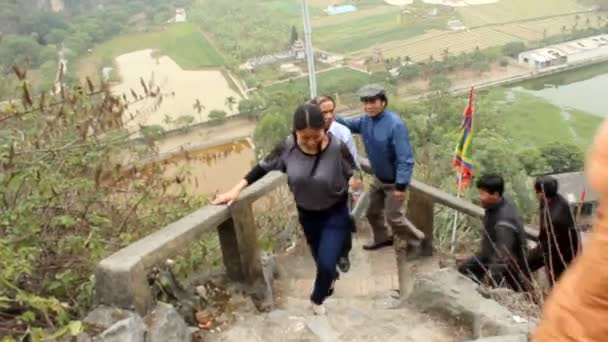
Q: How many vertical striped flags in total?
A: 1